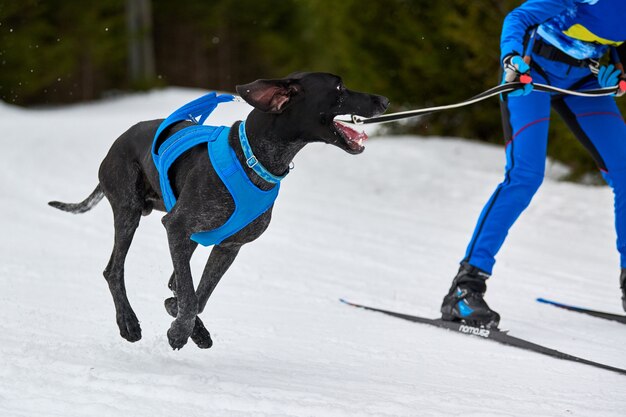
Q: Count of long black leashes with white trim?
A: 1